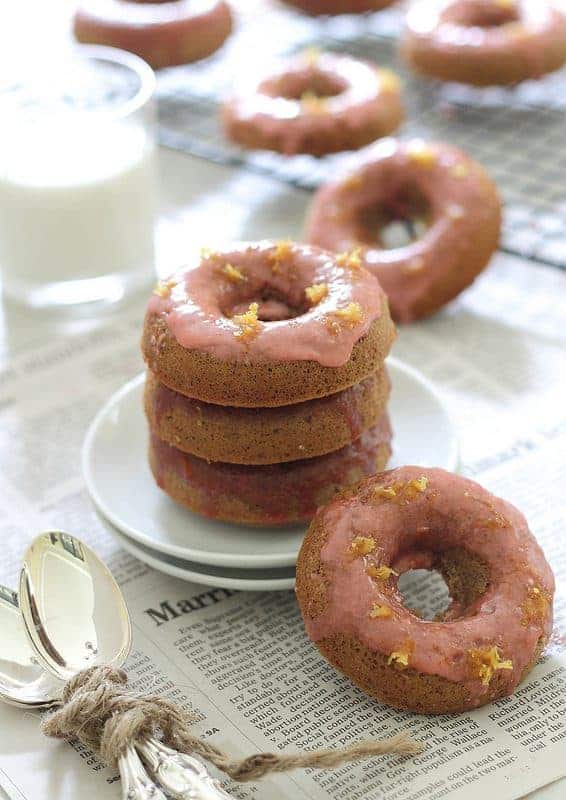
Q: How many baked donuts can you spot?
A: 9